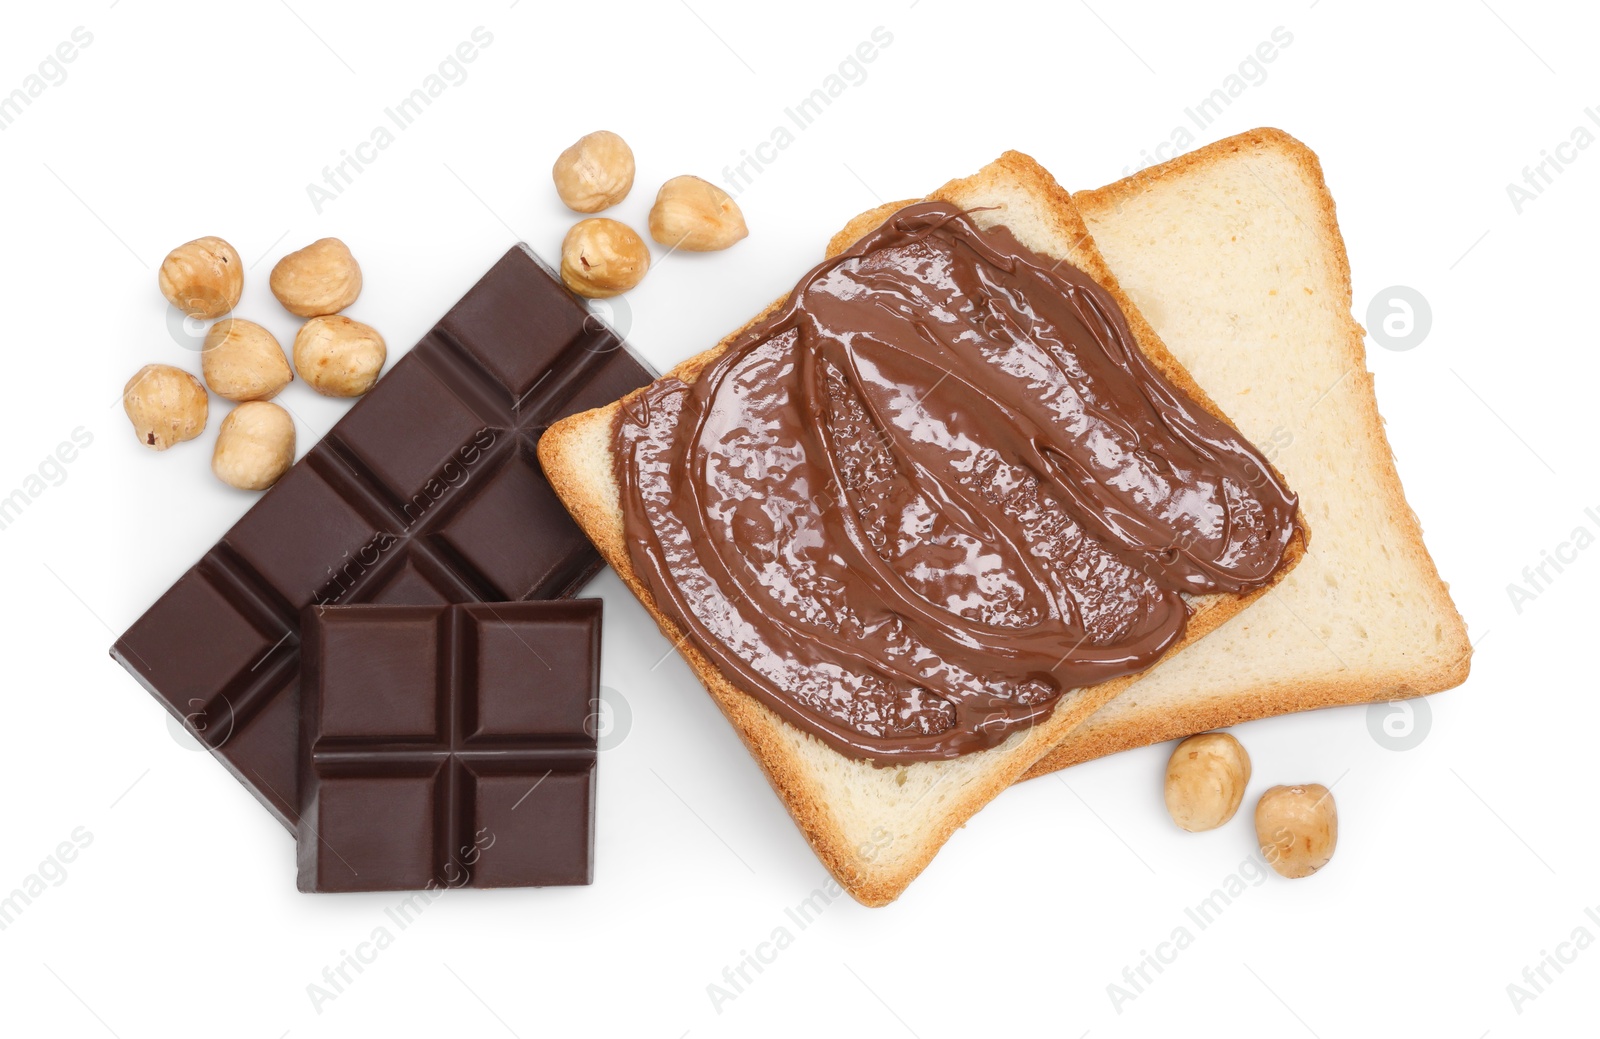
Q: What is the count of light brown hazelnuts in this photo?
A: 11